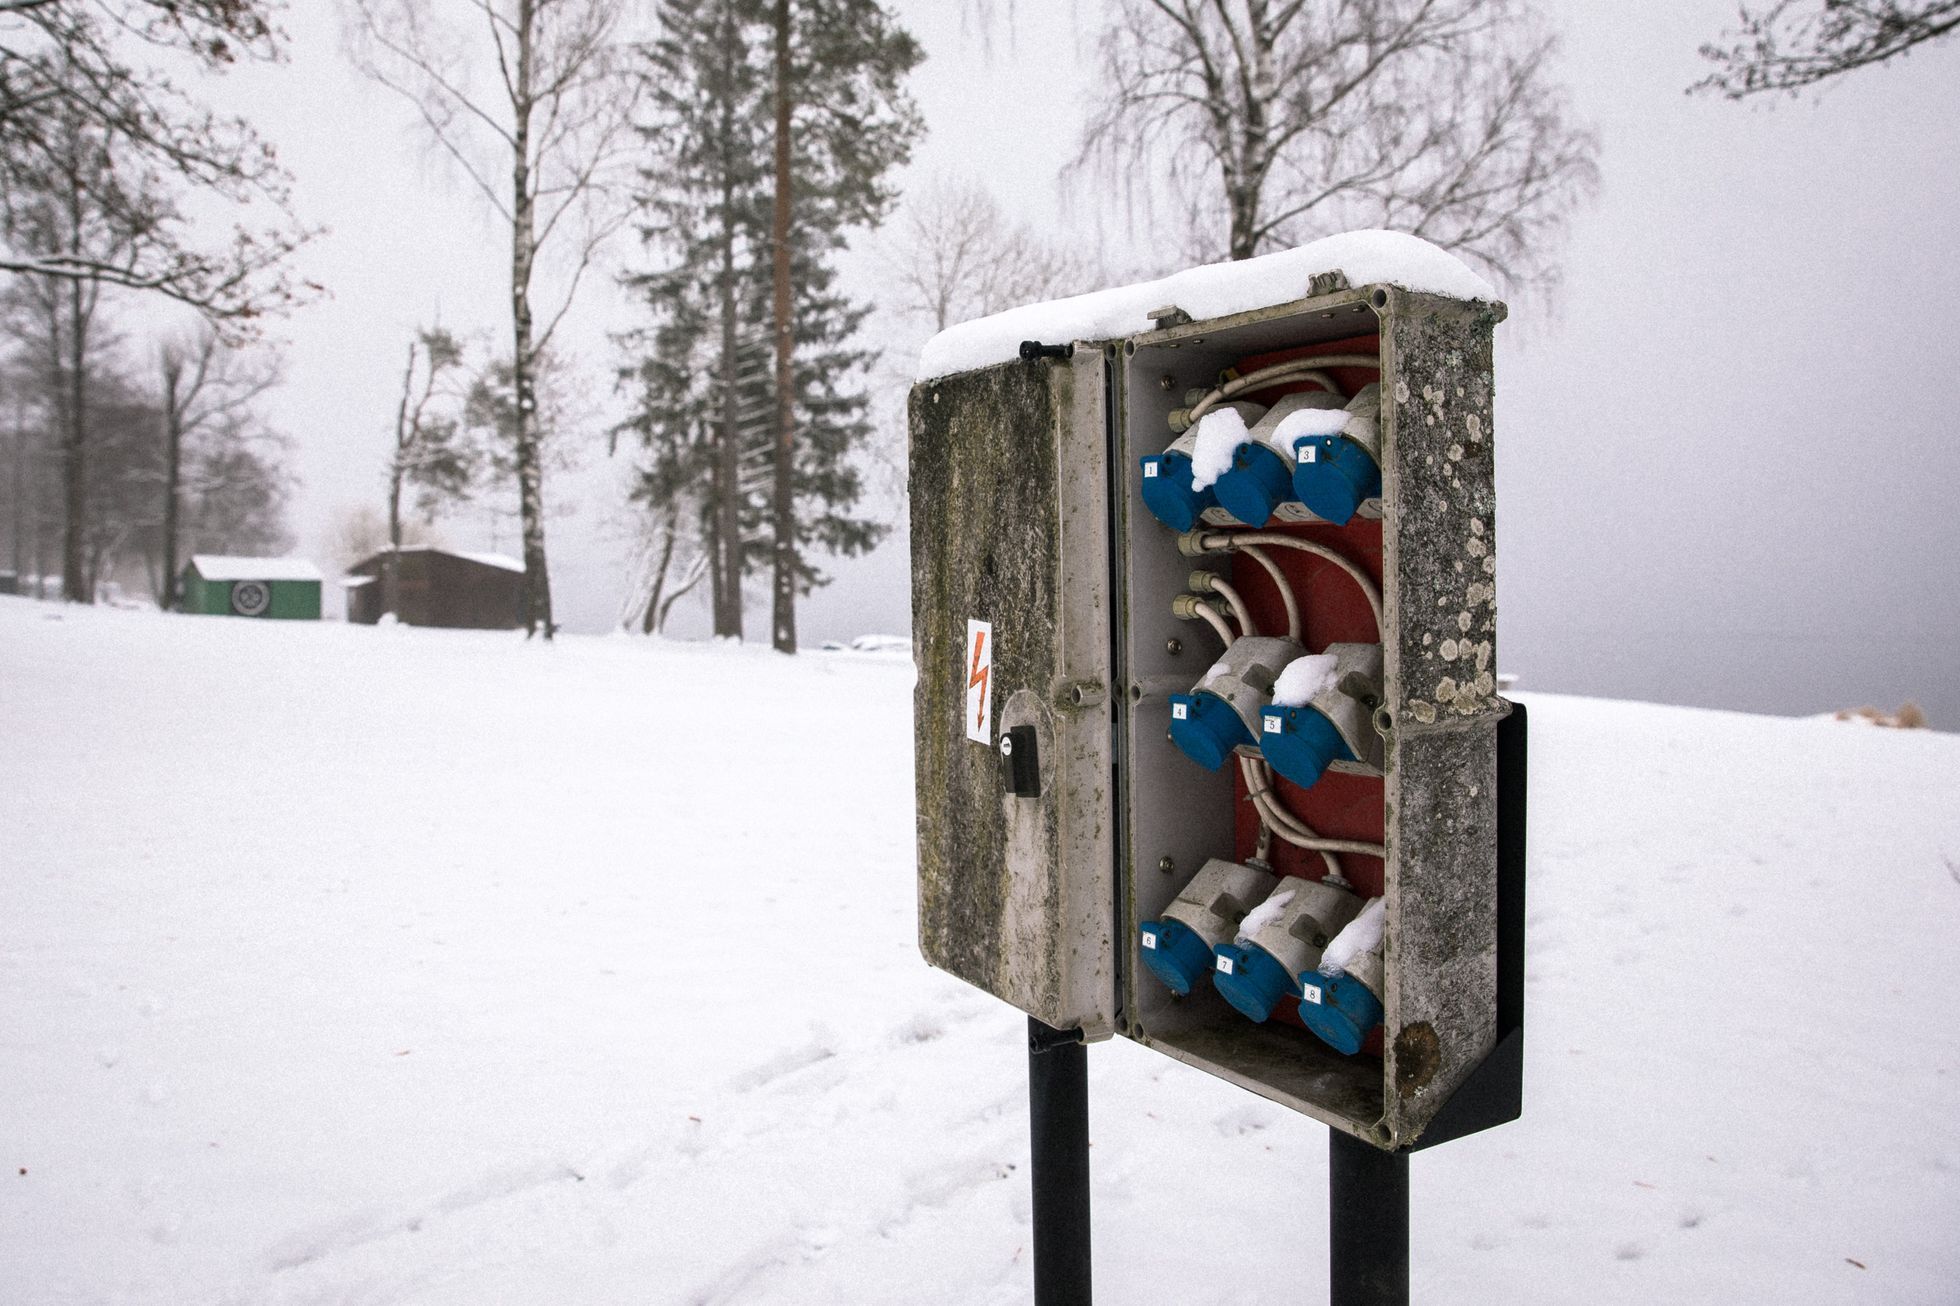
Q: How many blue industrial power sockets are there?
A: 8